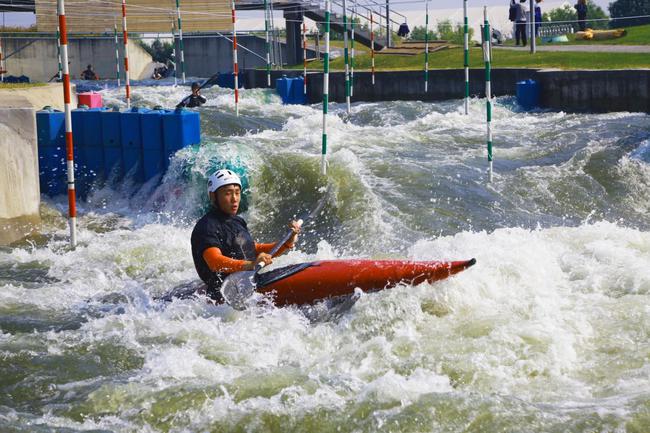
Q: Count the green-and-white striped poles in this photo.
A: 11